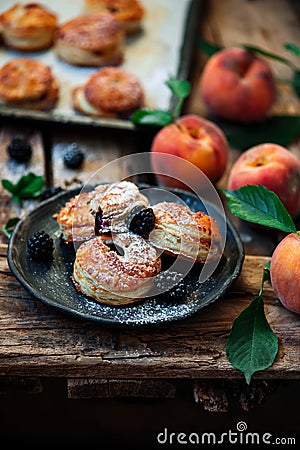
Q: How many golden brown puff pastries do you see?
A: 8